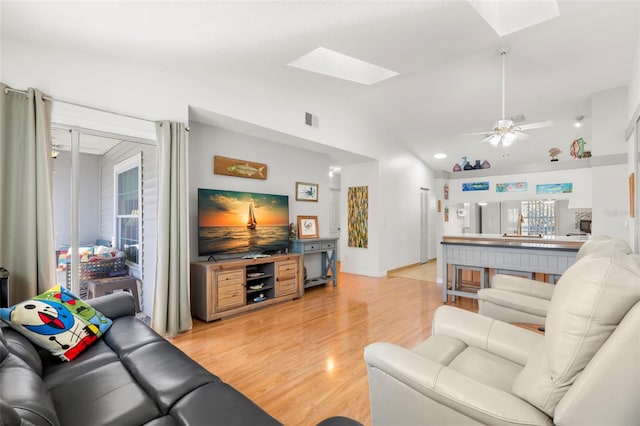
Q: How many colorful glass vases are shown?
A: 5